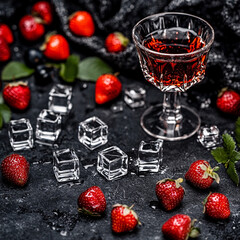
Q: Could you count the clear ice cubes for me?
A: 9